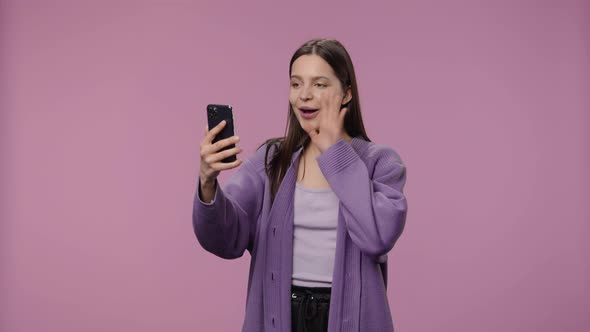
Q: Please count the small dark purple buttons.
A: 3